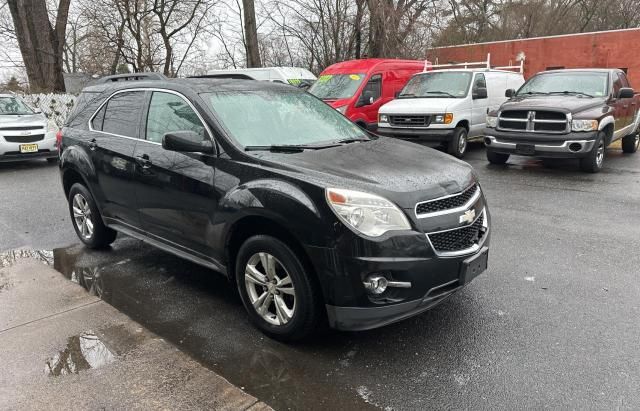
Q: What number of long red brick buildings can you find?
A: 1